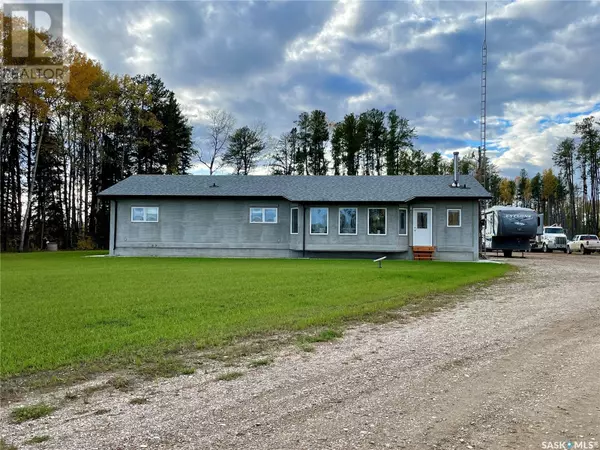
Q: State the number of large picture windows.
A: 3